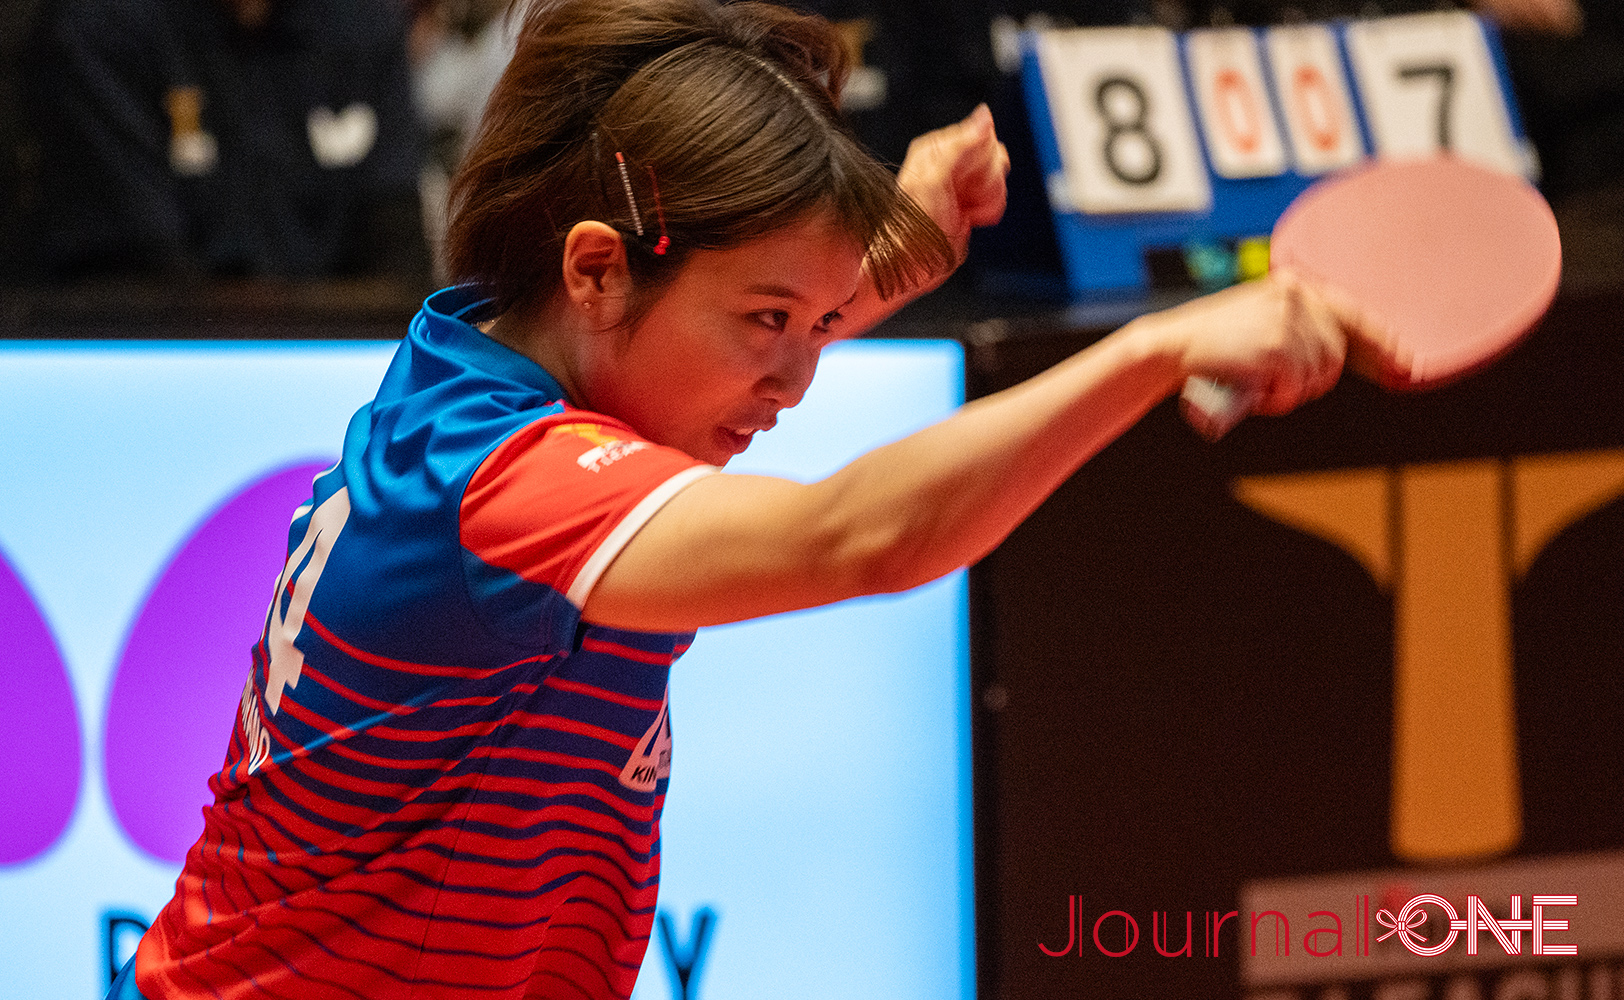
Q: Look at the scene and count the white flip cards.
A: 4